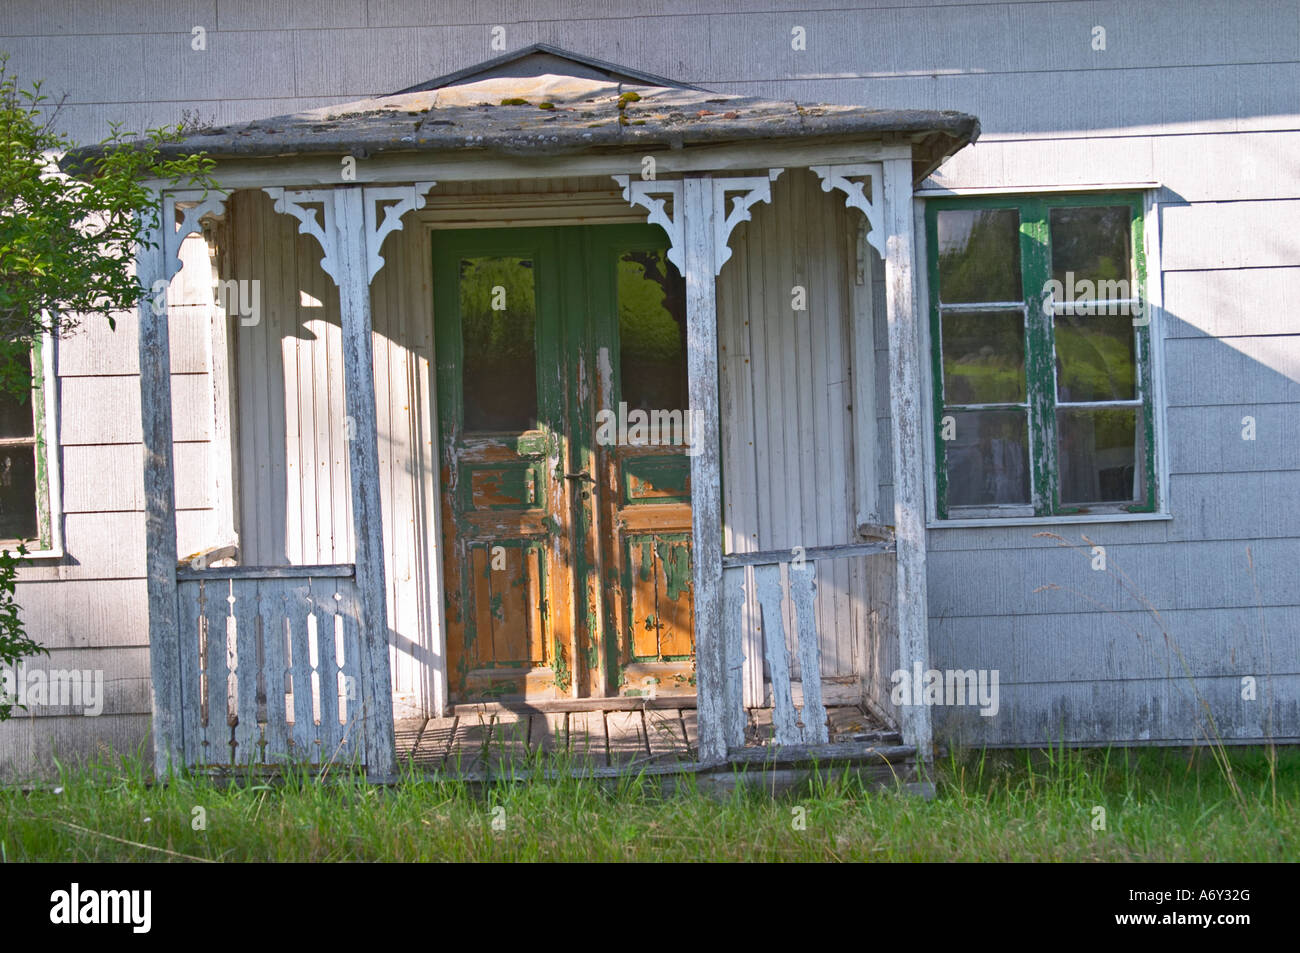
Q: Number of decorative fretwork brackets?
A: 6